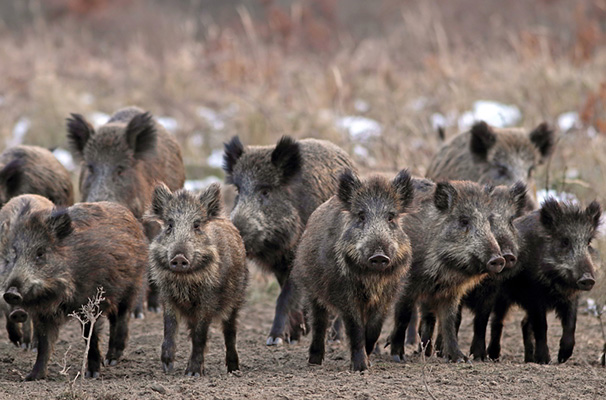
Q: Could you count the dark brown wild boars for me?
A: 11